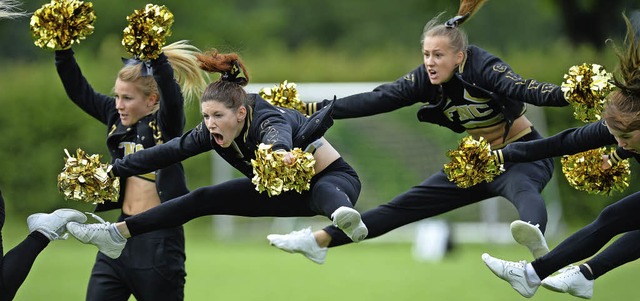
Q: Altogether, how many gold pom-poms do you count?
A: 8